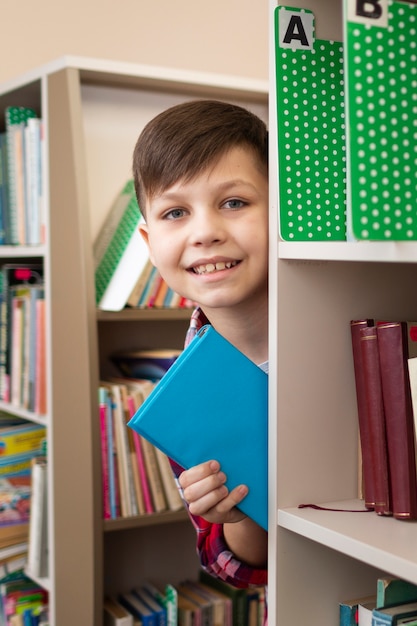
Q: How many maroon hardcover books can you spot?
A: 3